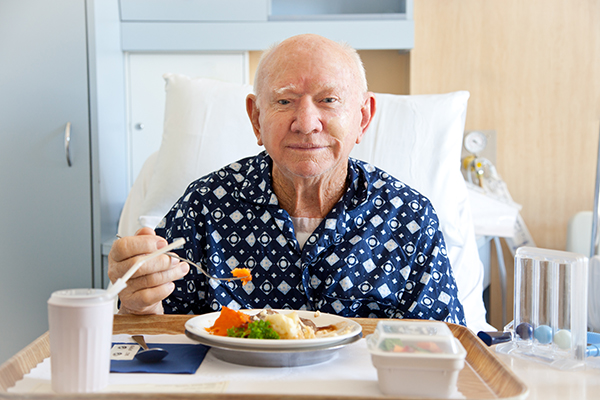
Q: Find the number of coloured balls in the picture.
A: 3